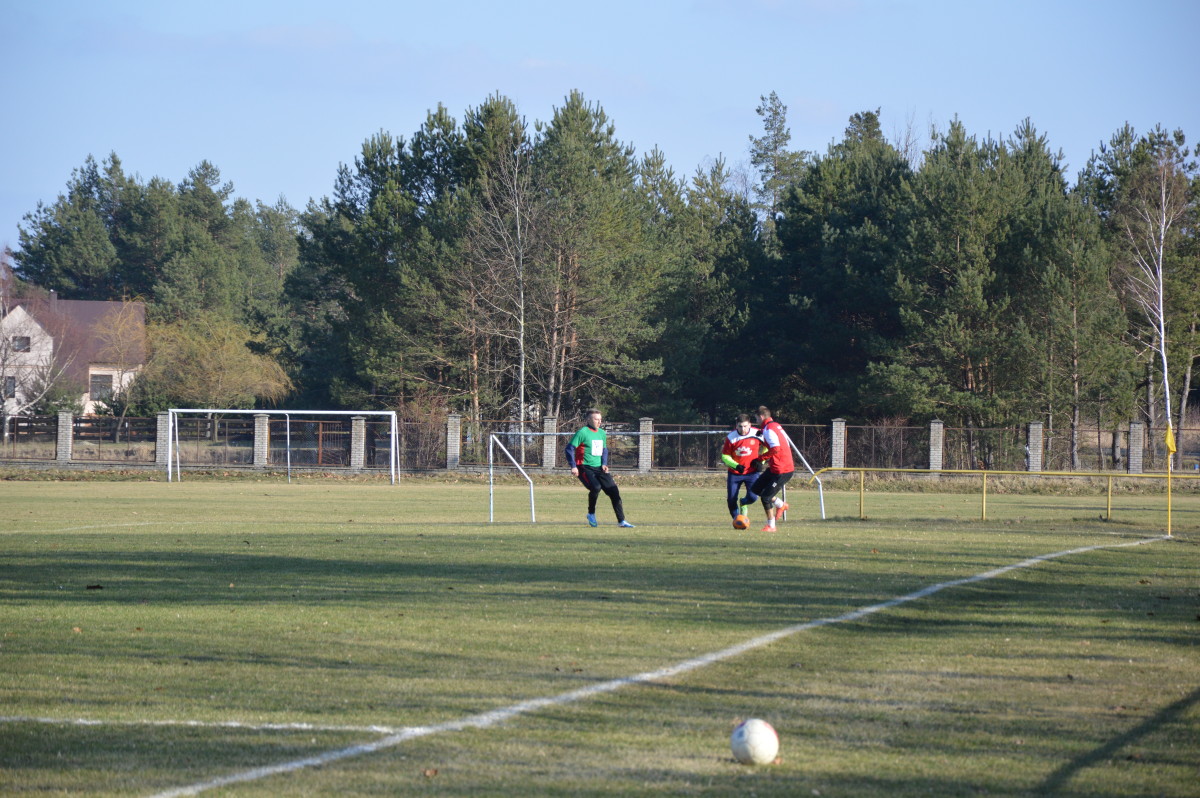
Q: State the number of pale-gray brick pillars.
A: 11